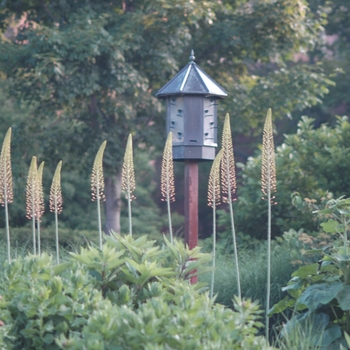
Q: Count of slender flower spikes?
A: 10